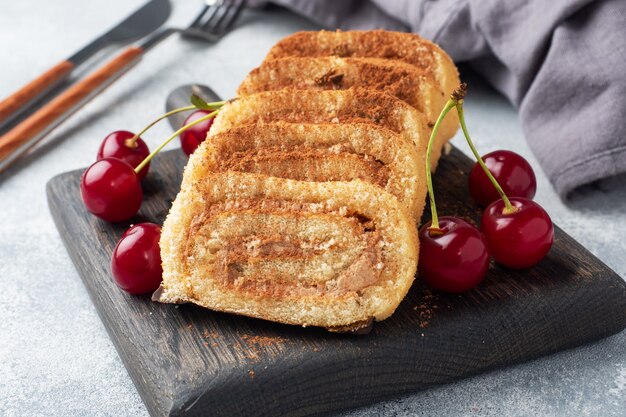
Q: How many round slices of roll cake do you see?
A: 5